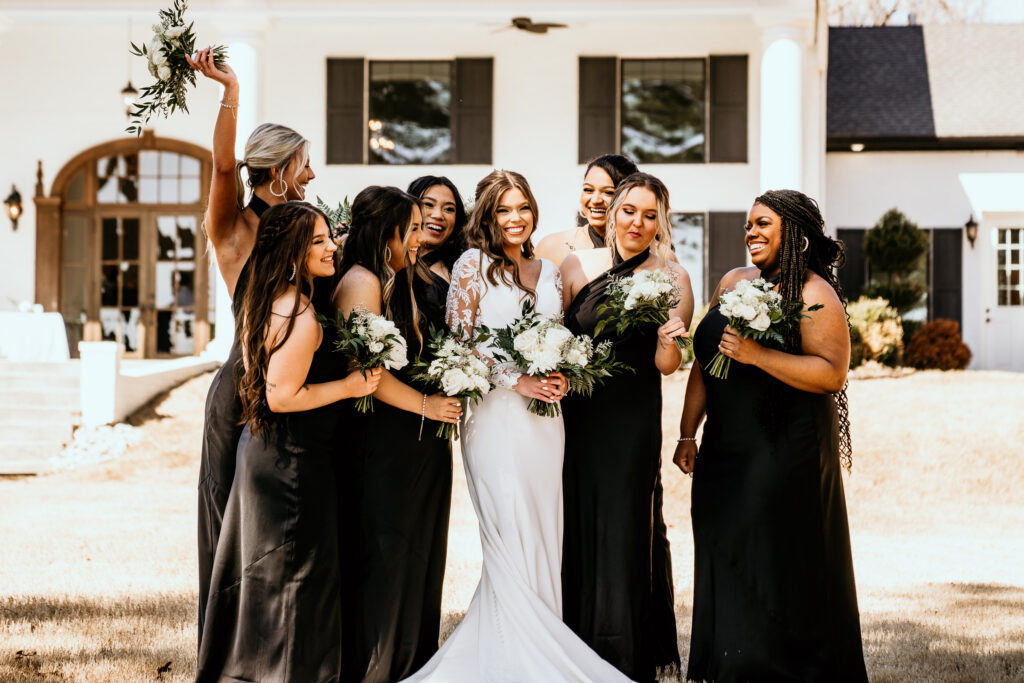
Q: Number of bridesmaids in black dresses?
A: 7